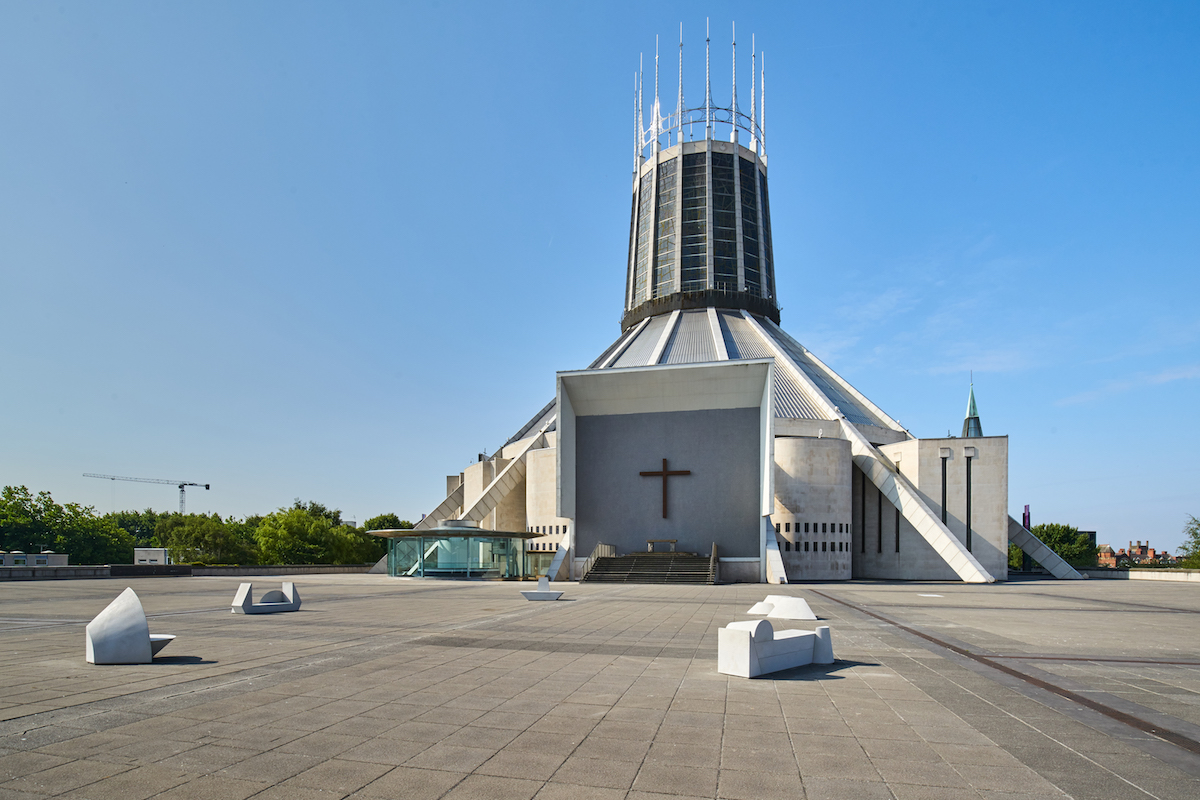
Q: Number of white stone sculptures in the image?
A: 5